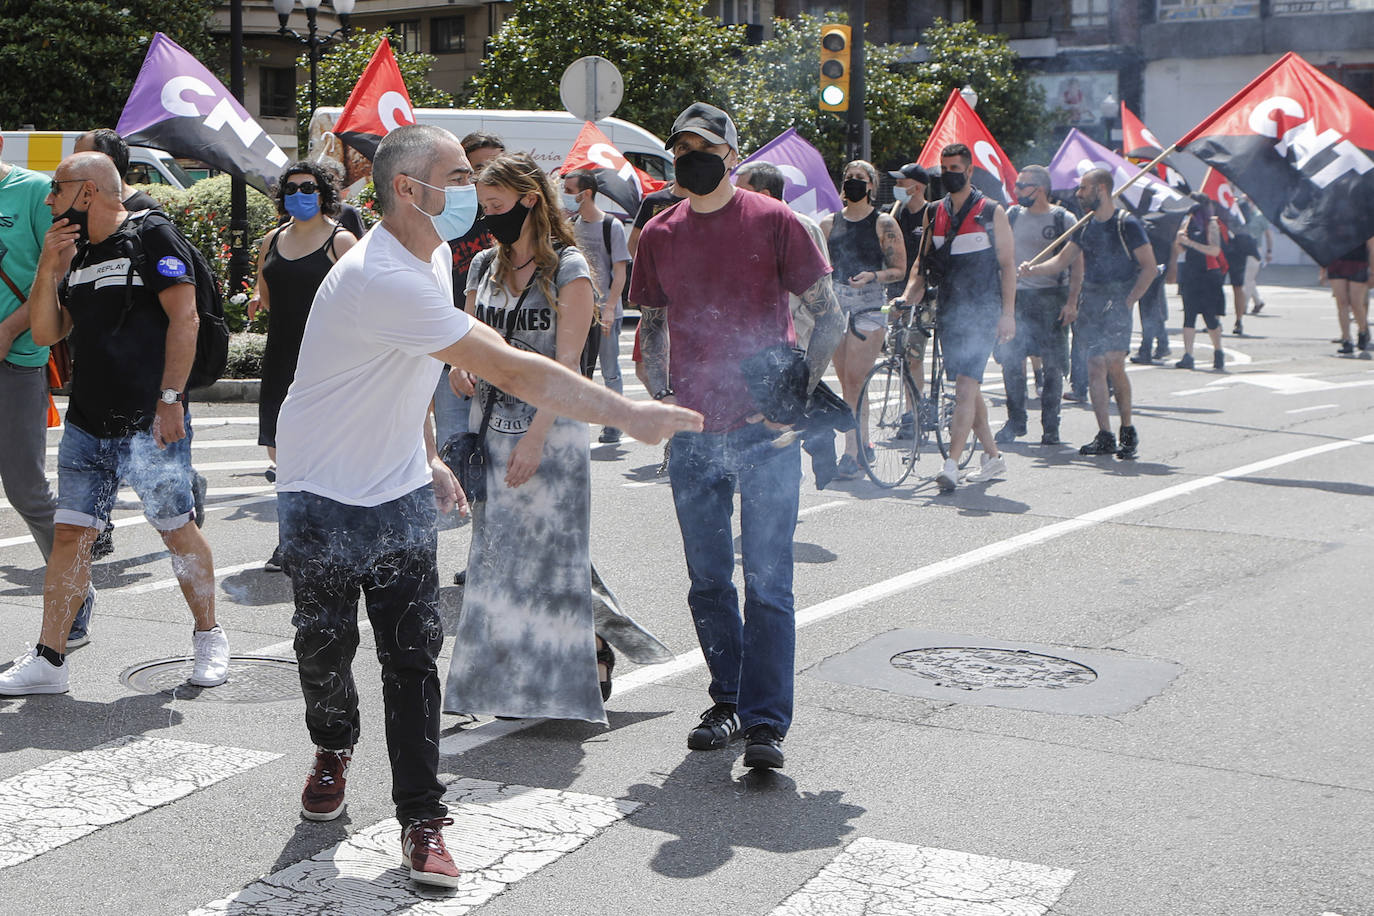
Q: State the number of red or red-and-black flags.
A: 6